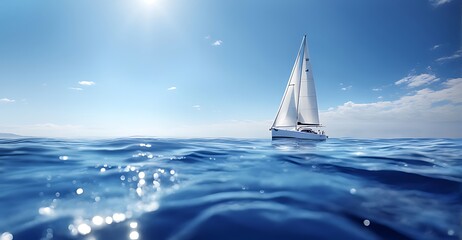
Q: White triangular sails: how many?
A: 2